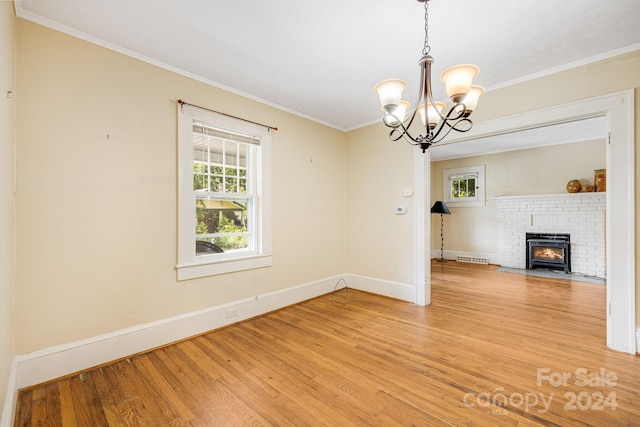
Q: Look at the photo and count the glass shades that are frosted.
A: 5